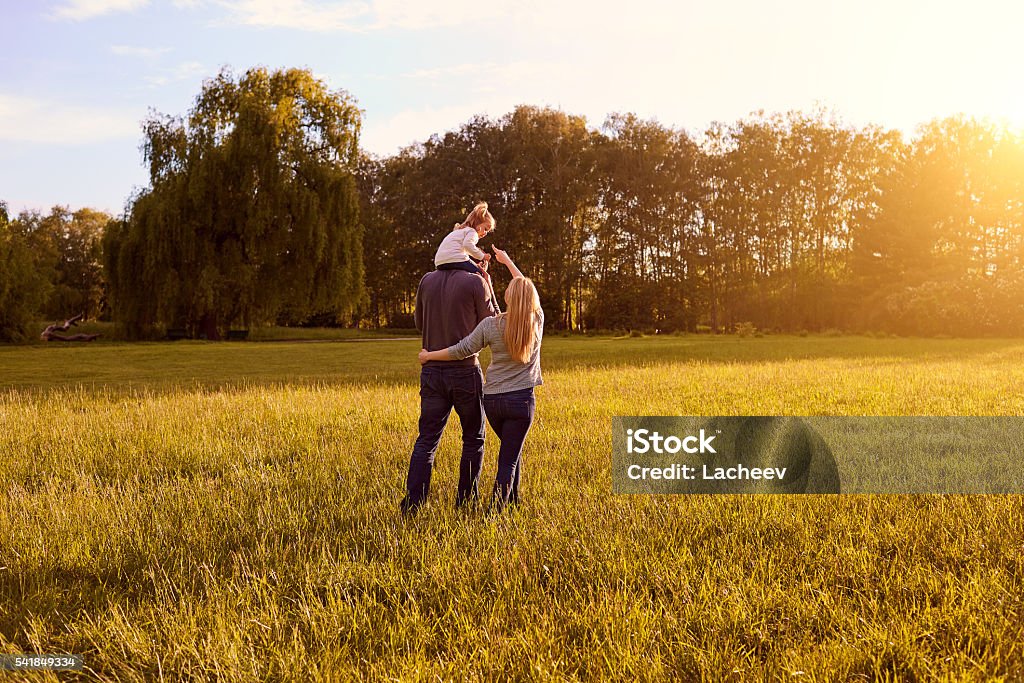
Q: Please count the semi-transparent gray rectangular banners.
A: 2